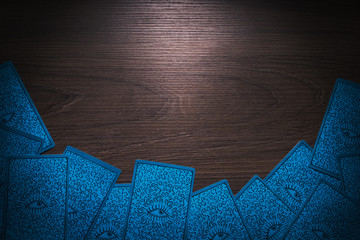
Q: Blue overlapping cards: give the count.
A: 12